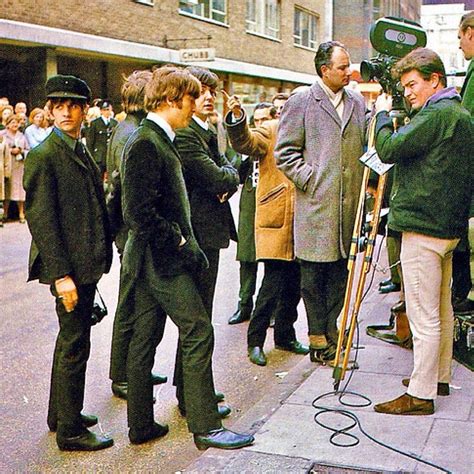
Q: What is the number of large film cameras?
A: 1